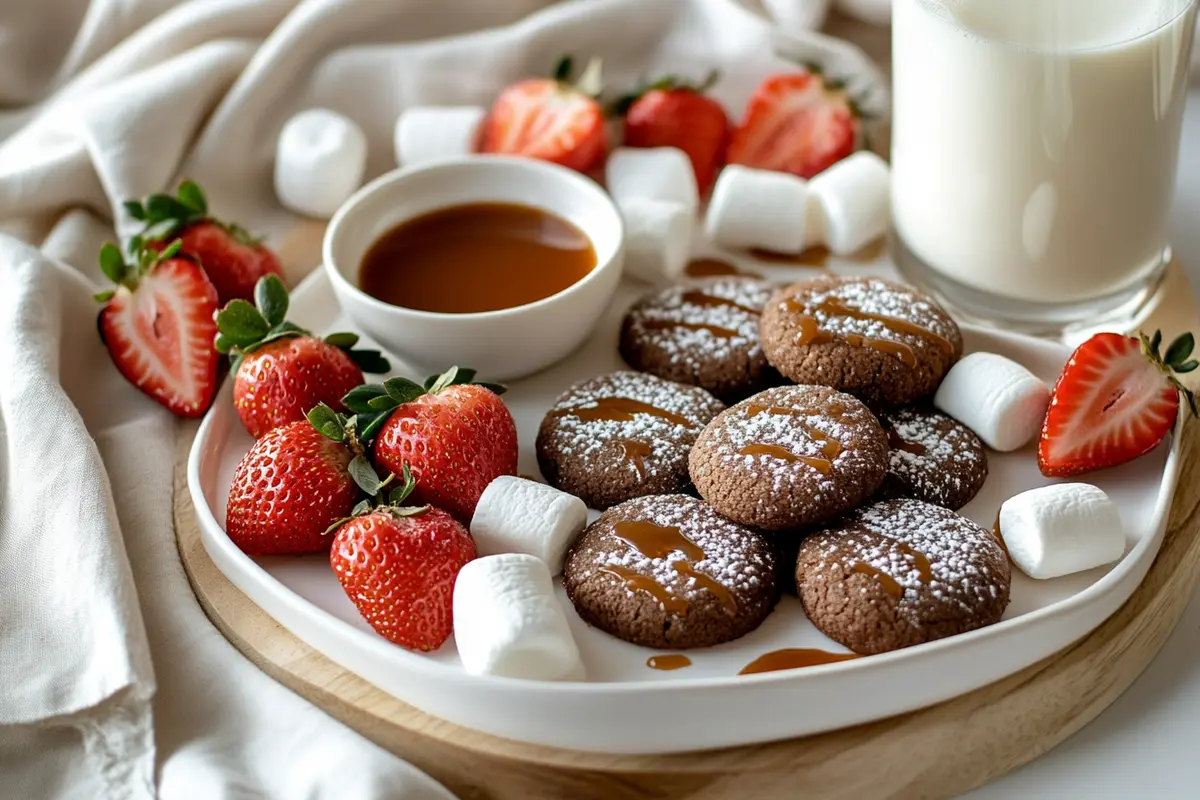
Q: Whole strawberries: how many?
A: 6